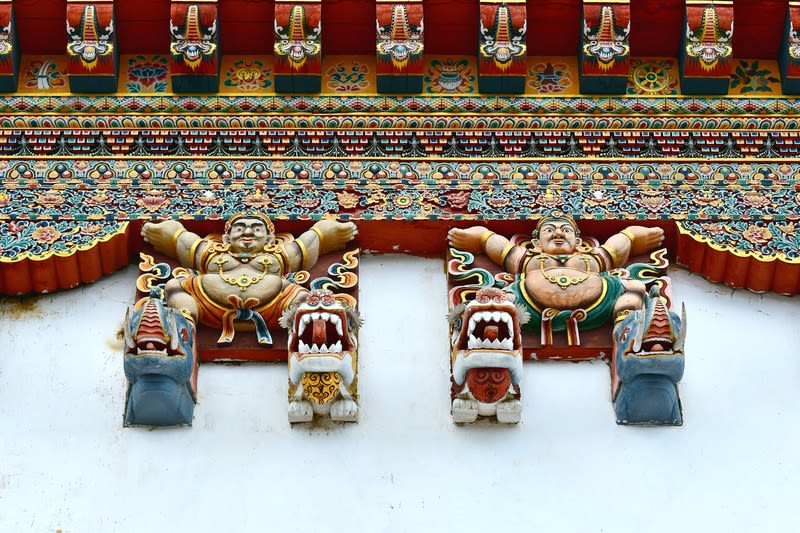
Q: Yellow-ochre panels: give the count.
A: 8